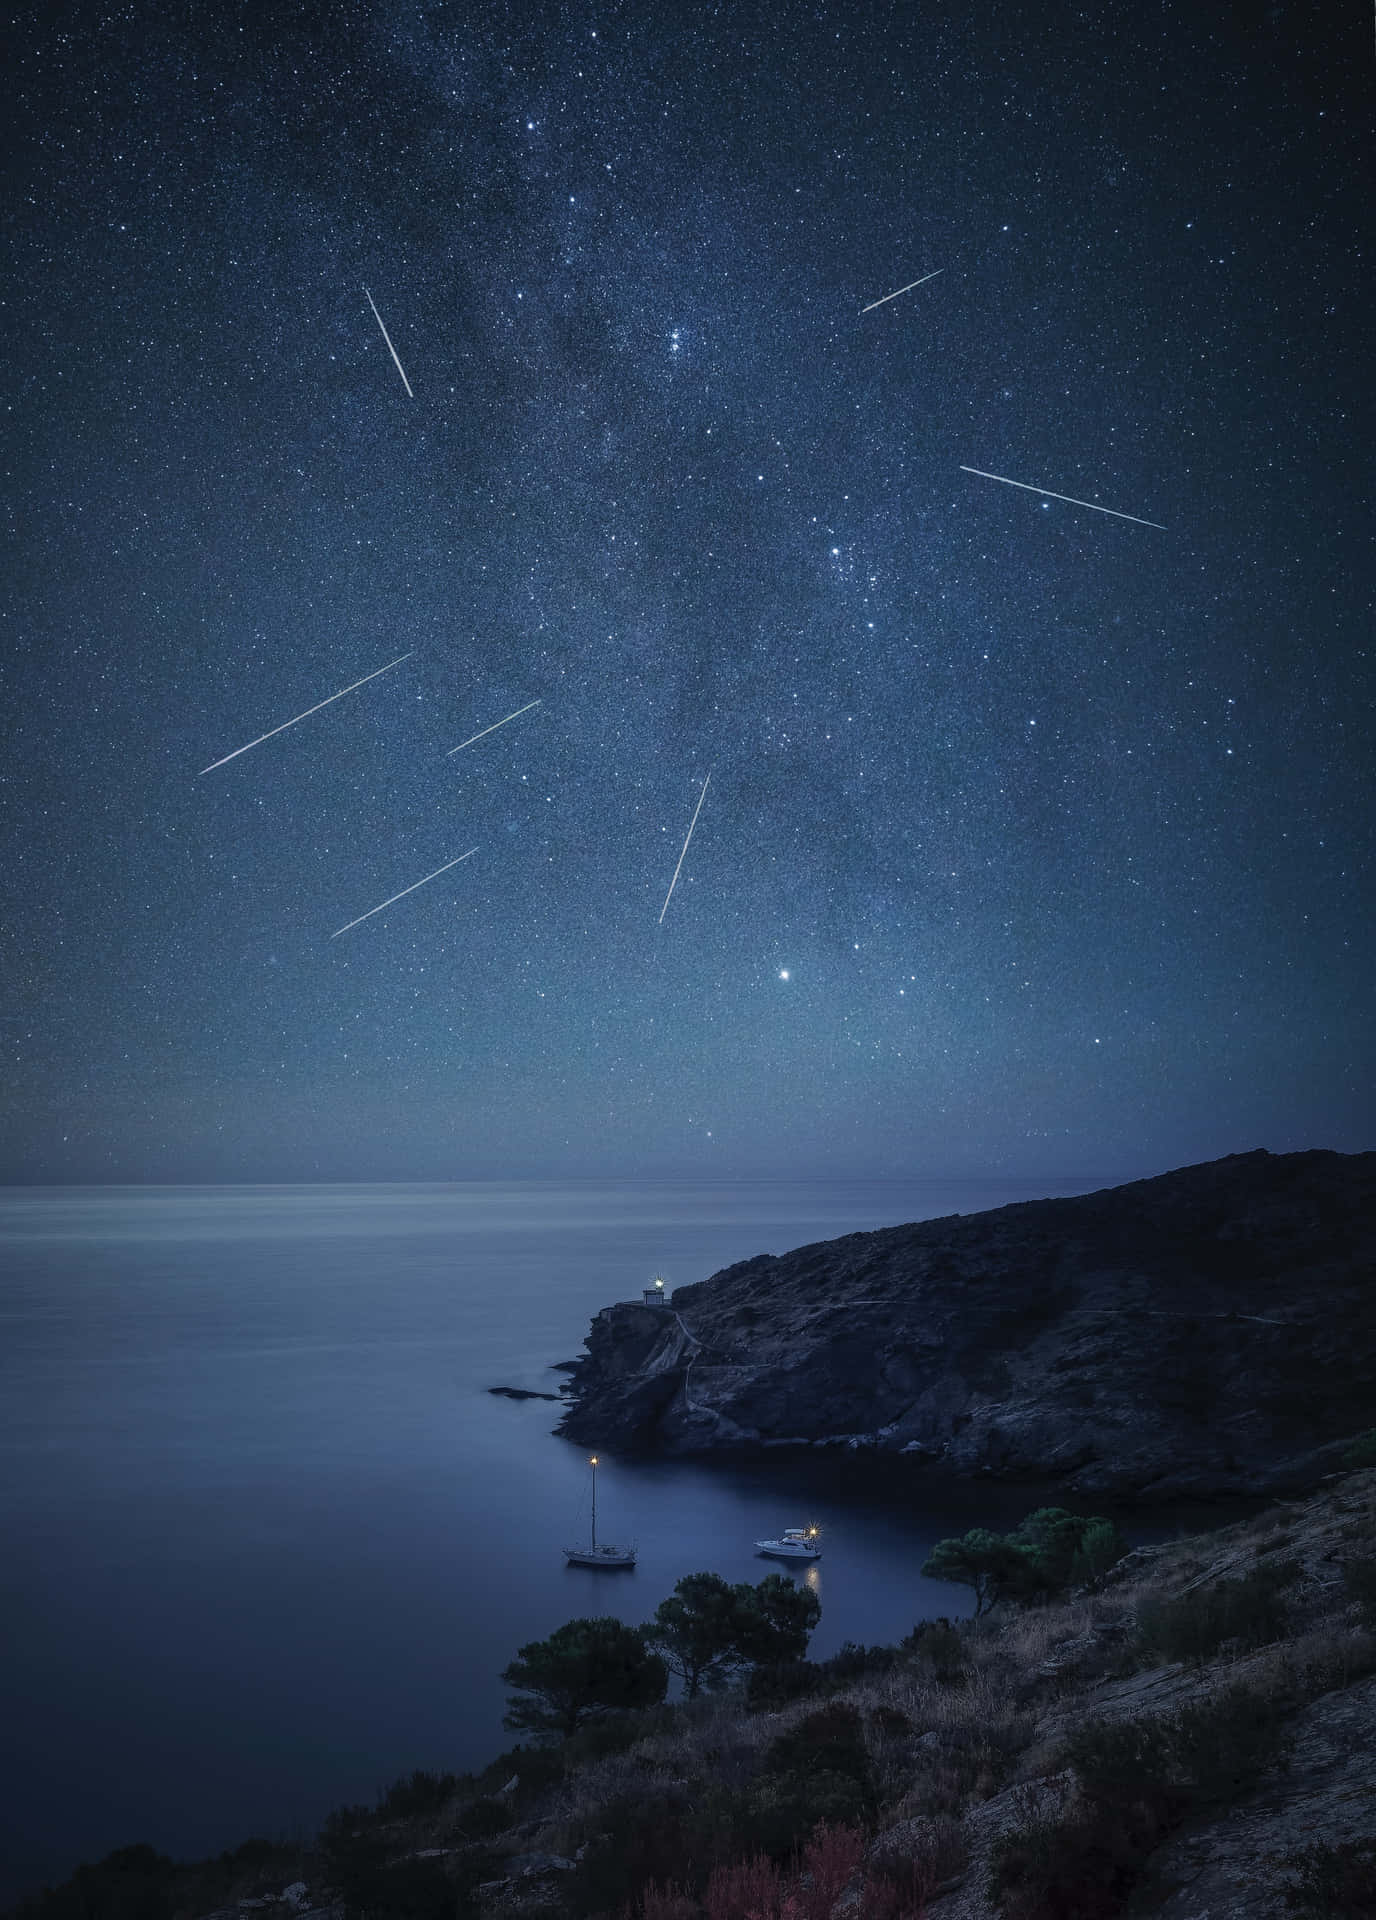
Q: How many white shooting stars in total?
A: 7